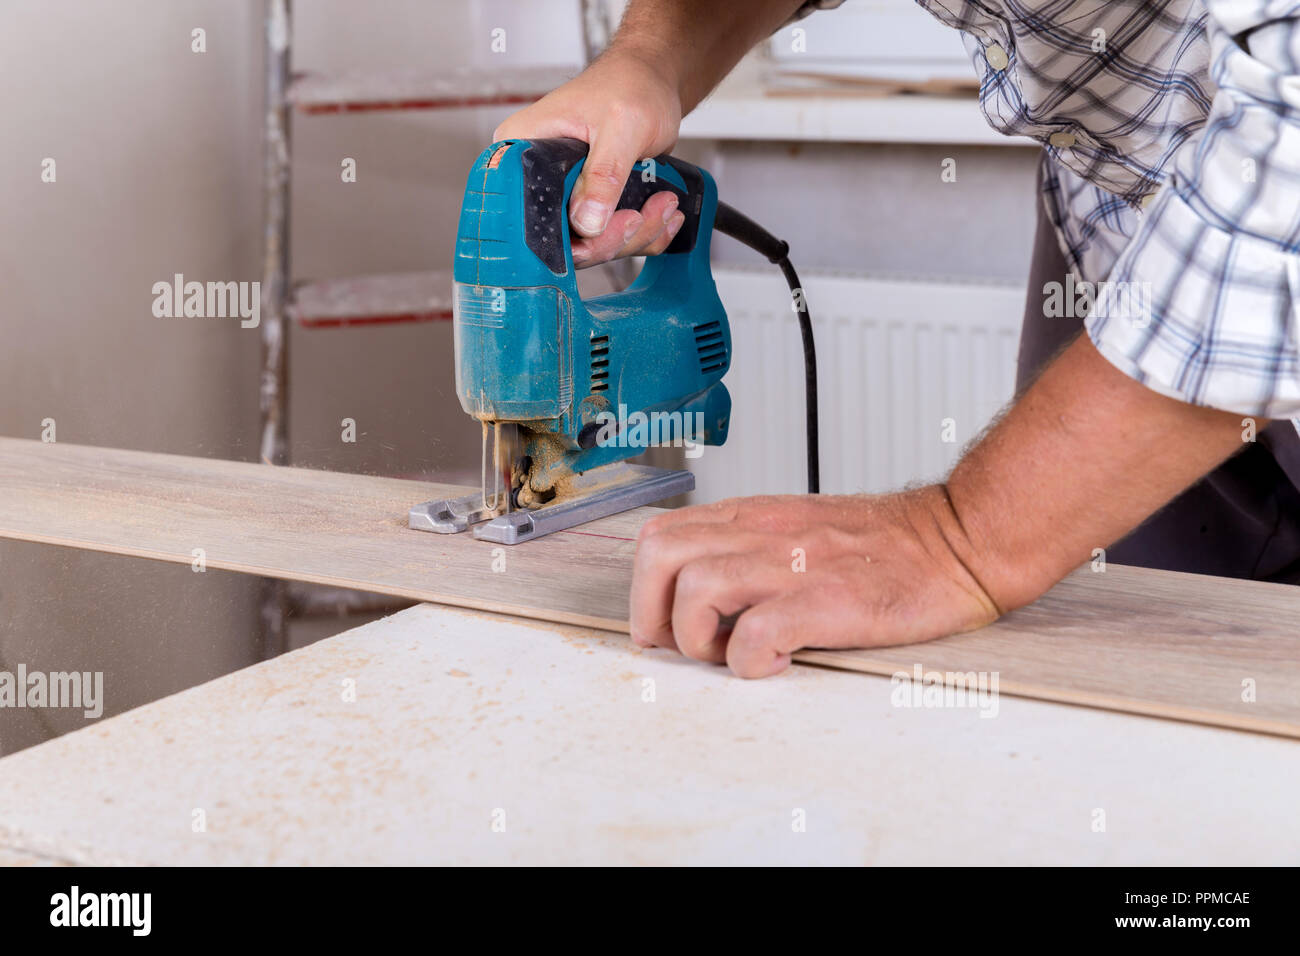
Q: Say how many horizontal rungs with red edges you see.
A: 2